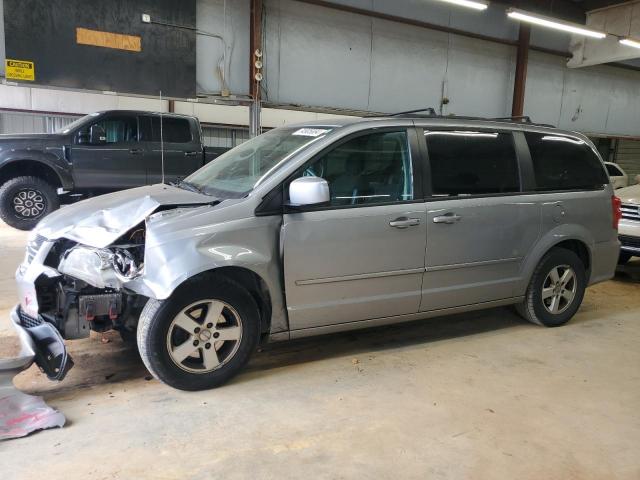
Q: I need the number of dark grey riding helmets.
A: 0